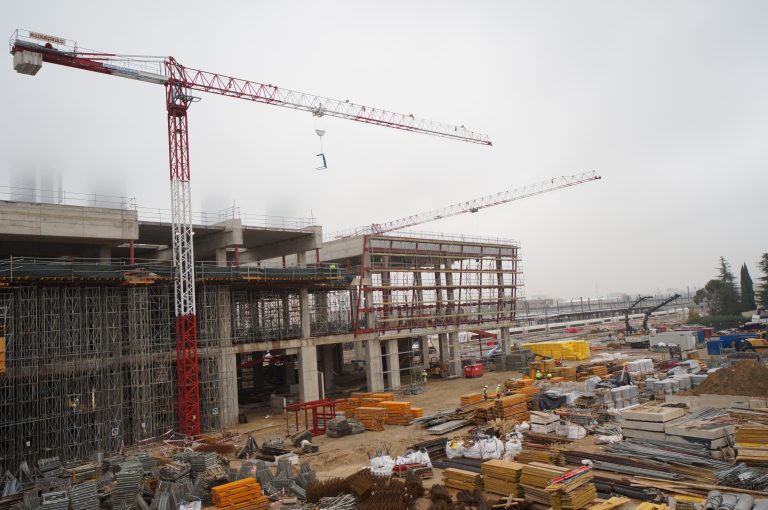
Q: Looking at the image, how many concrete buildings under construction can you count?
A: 1